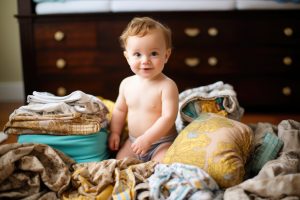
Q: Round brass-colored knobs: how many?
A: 8